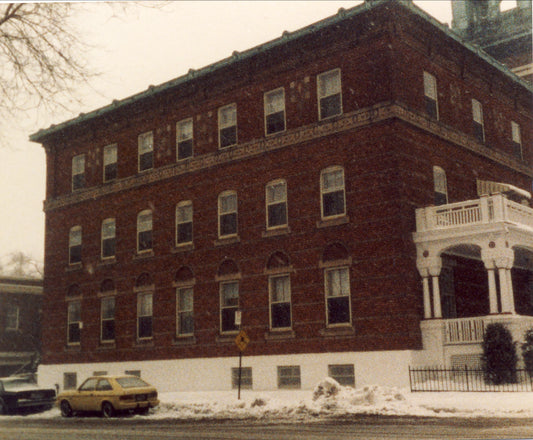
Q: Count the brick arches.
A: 7